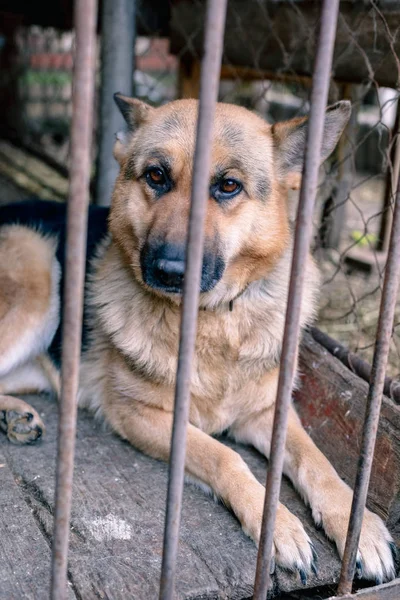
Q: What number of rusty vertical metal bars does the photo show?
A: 4